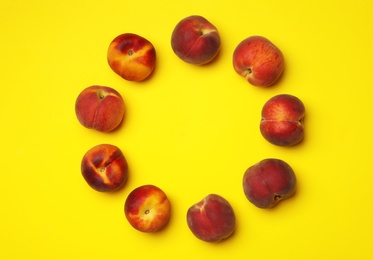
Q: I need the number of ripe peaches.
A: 9